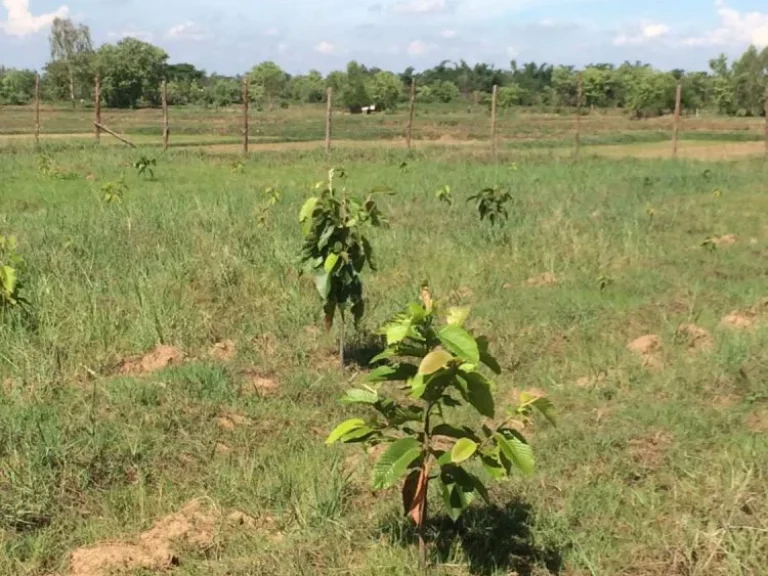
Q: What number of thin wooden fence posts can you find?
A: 10